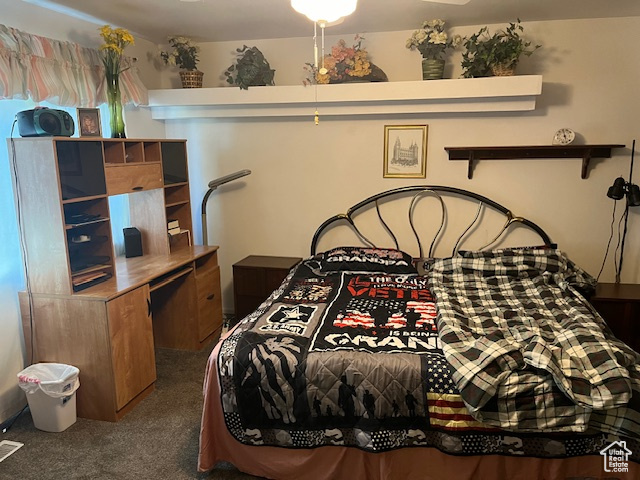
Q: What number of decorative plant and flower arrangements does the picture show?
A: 6